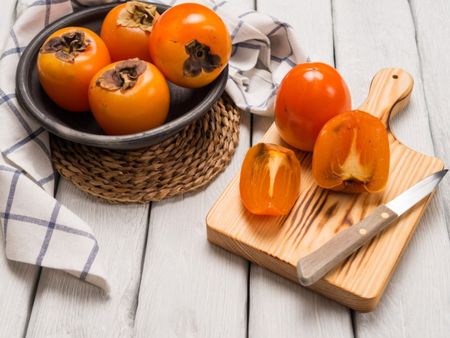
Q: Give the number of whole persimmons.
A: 5